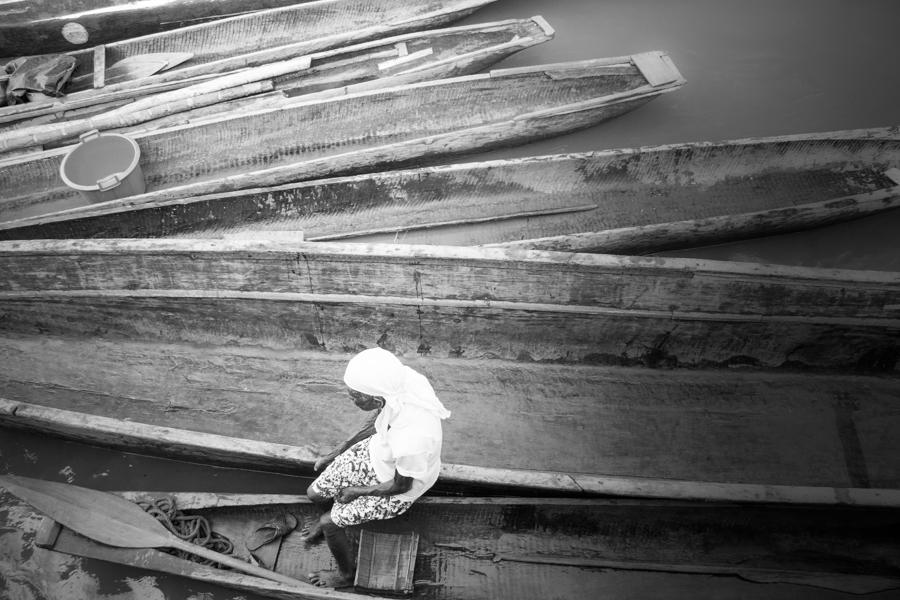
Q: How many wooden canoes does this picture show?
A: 7